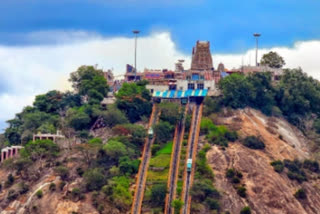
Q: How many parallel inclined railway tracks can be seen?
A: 3